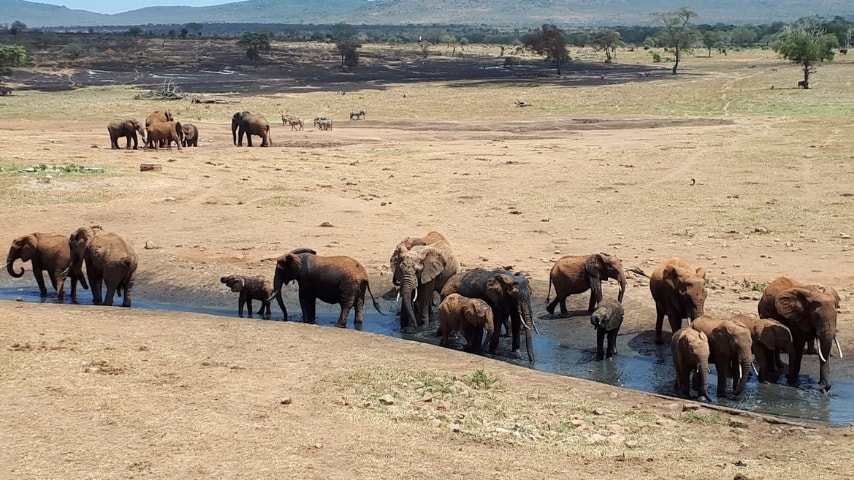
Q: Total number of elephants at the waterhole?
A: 15